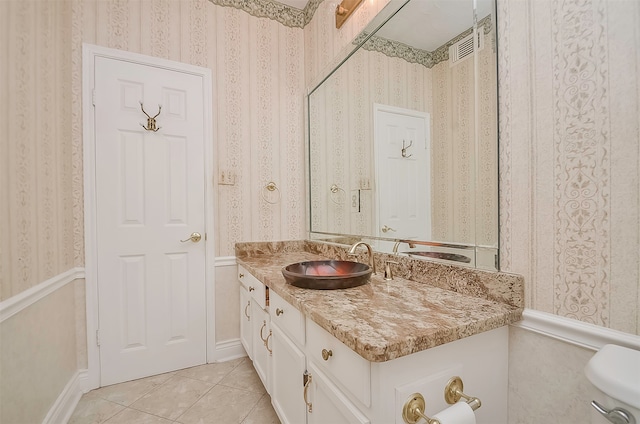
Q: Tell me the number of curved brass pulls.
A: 4